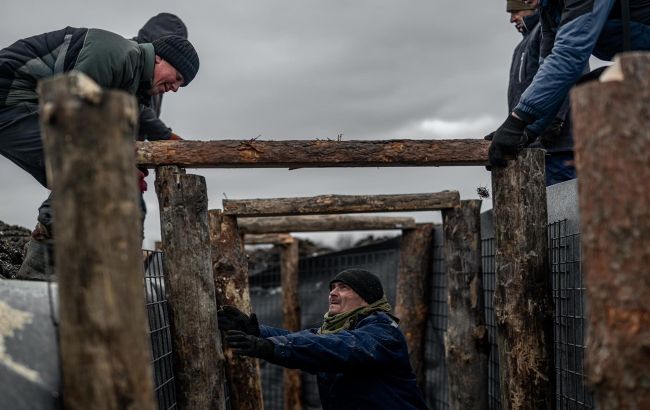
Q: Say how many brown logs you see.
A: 12